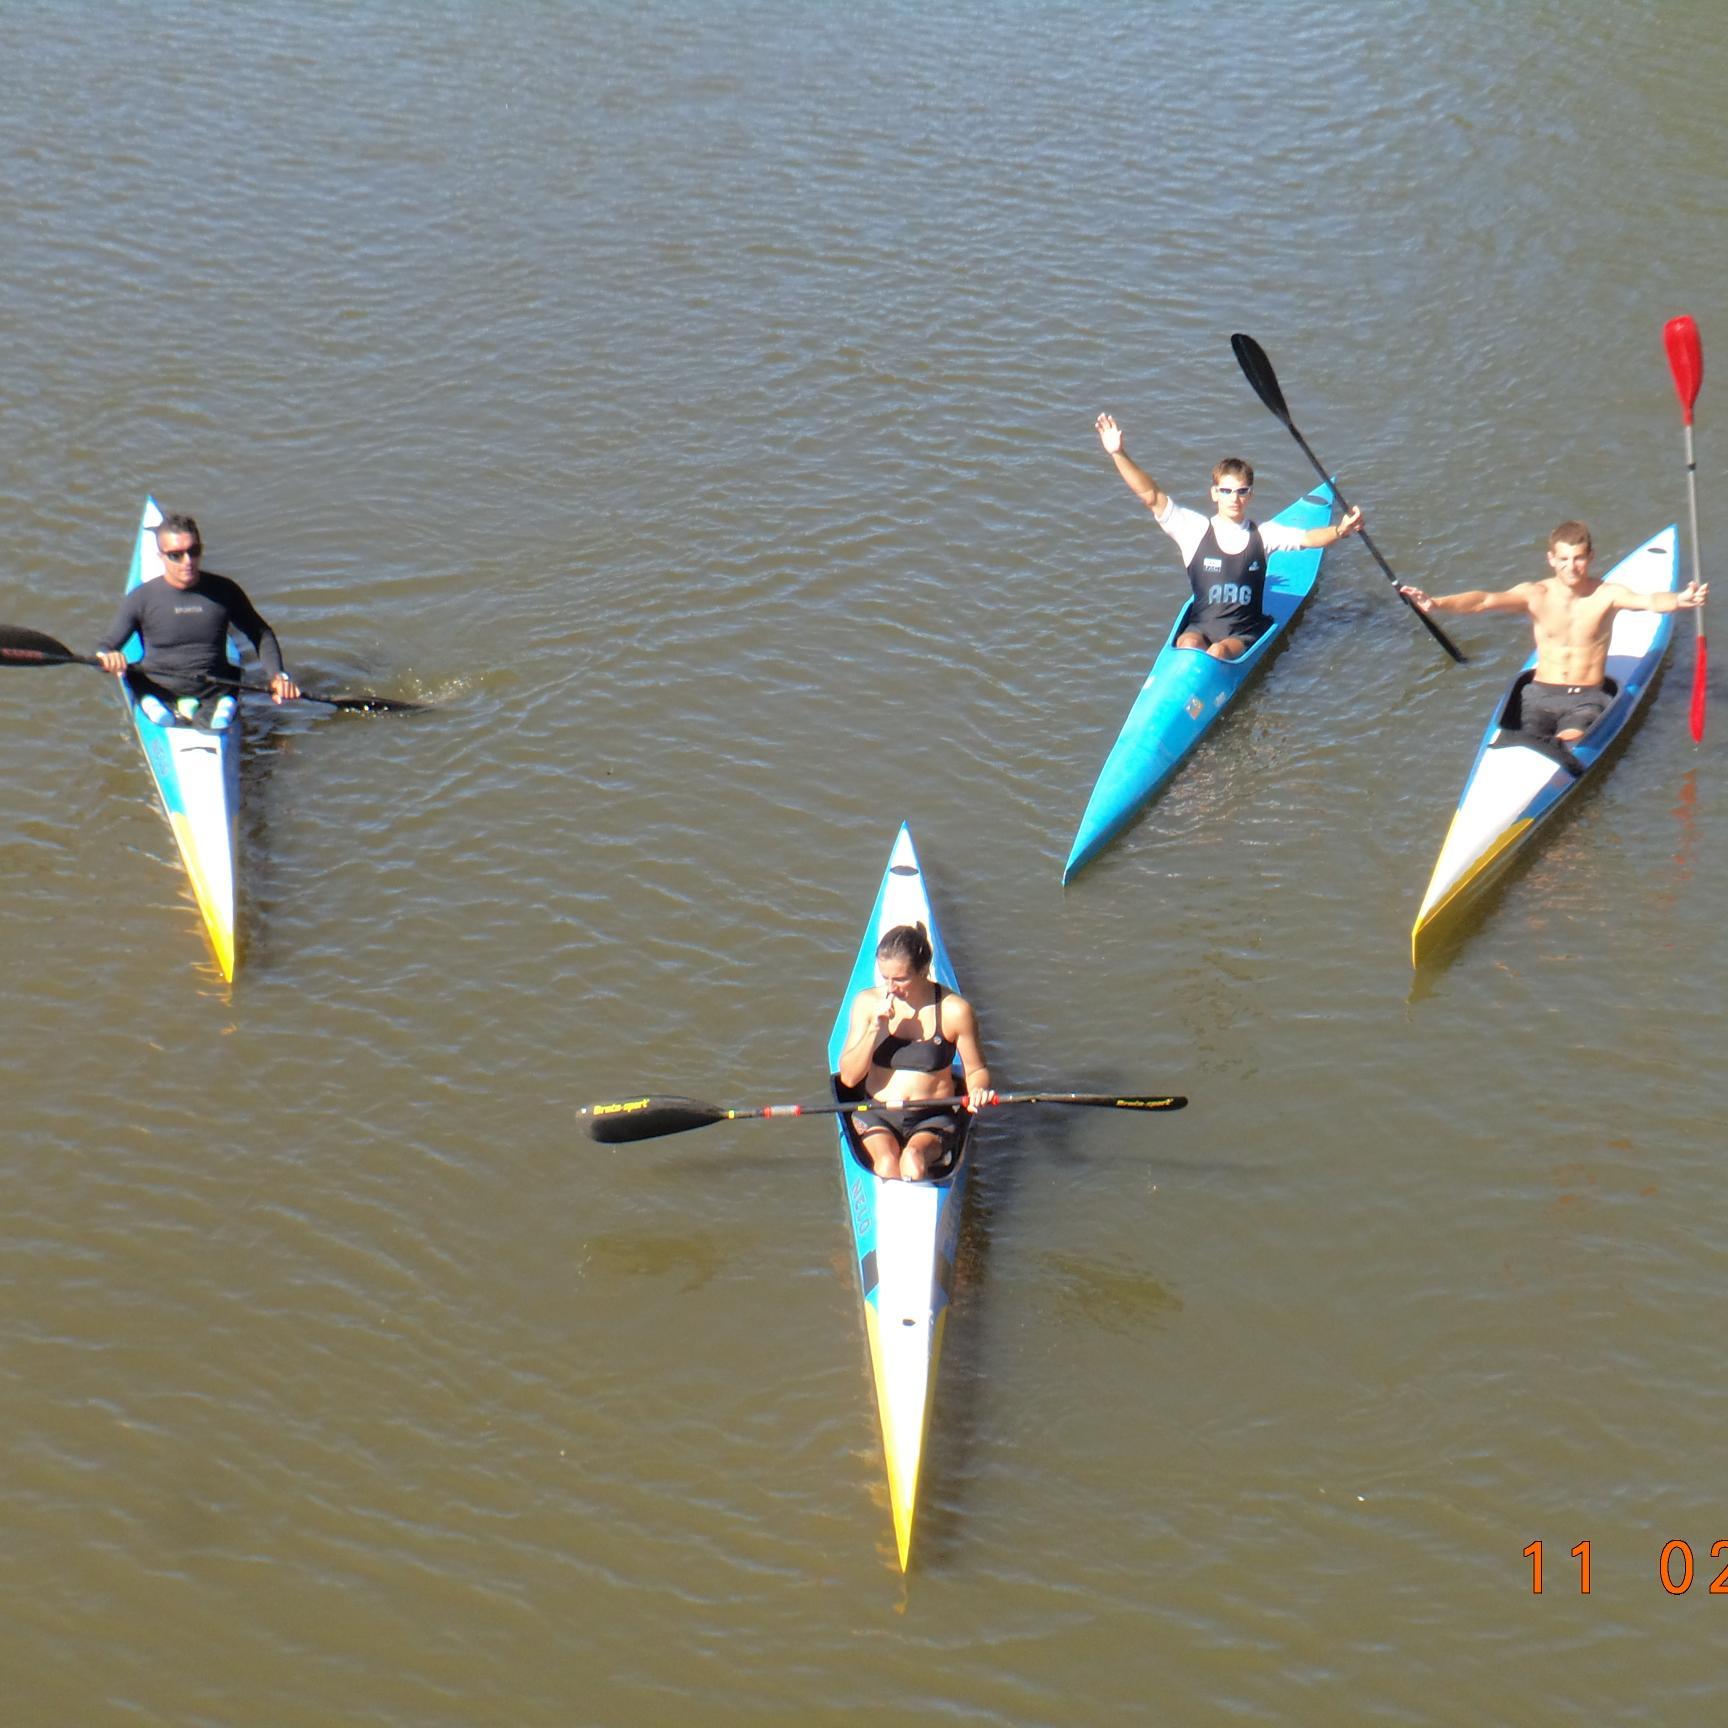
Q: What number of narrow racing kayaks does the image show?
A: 4